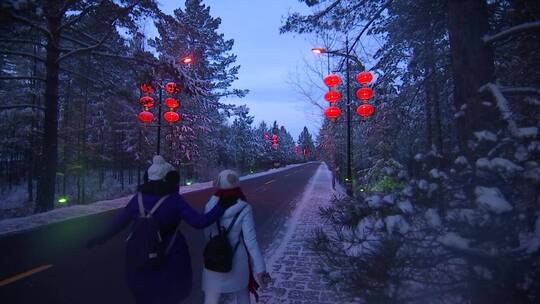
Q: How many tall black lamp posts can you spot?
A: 2